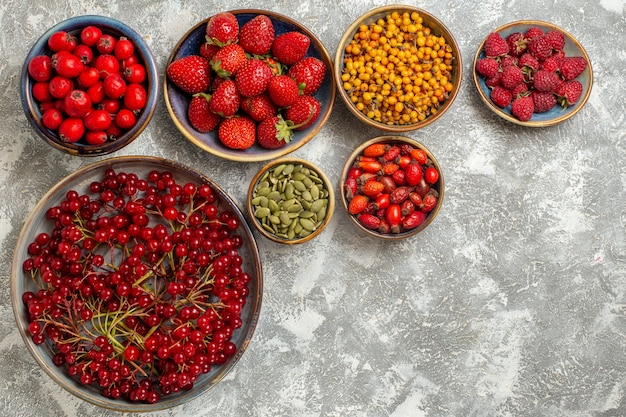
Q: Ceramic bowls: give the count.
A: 7